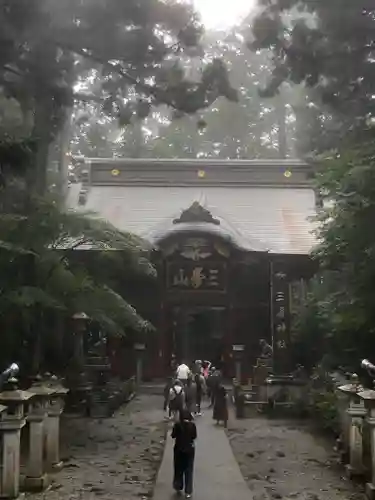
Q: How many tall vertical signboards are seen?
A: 1